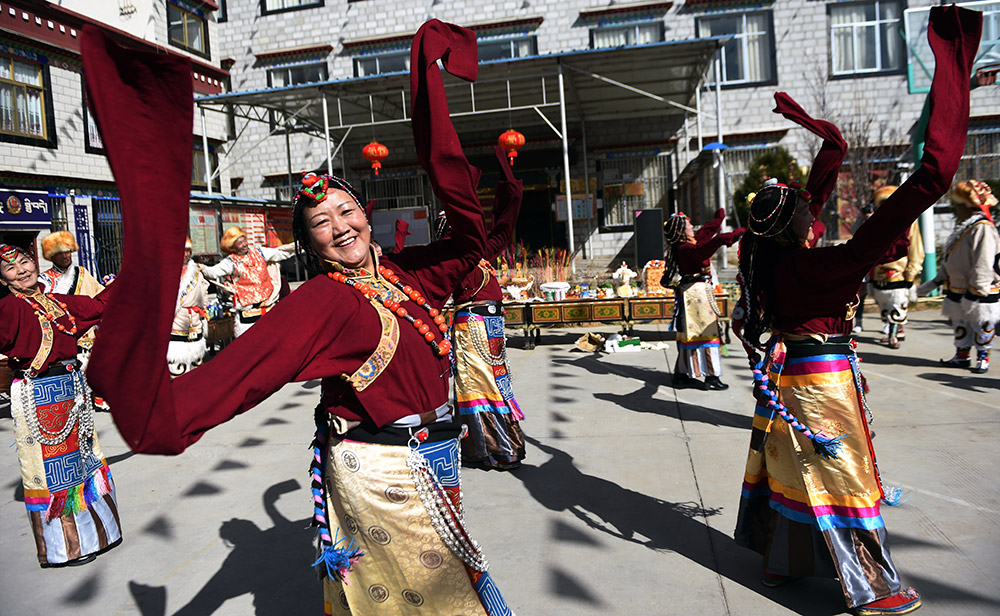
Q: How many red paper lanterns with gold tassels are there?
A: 2